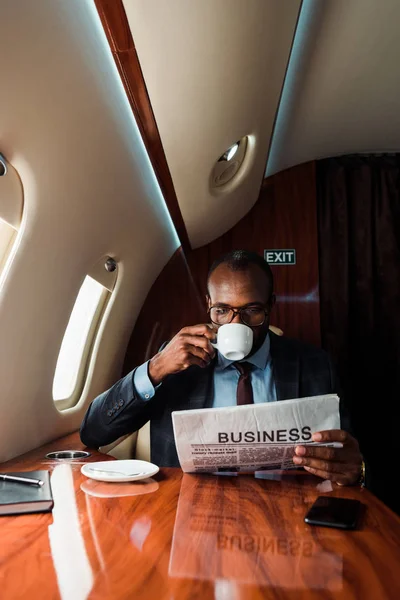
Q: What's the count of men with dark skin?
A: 1